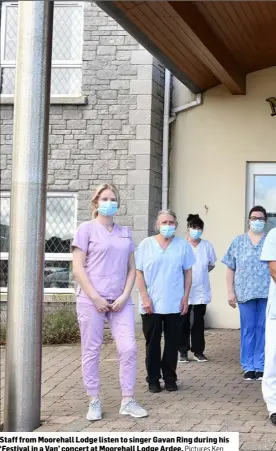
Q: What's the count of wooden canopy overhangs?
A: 1